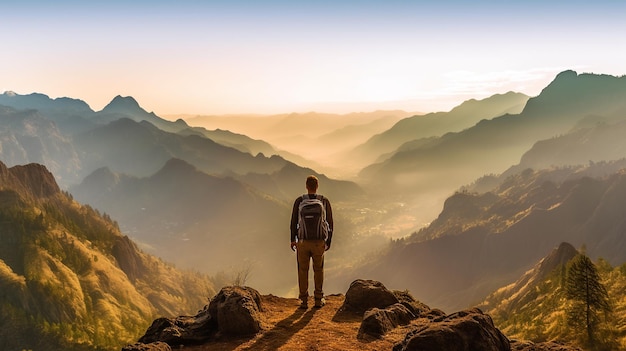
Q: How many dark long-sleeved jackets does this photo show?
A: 1